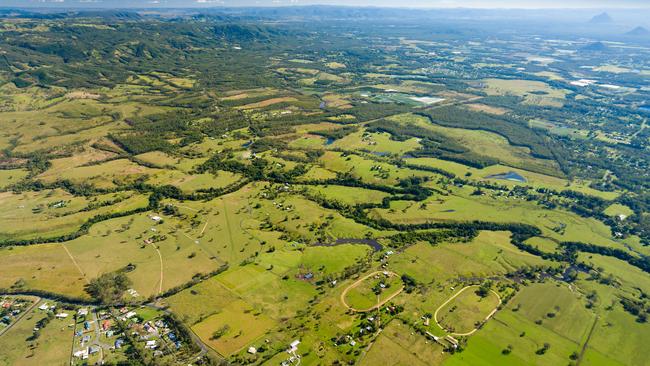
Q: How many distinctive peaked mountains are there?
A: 3